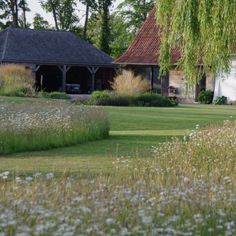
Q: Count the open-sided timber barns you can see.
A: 1